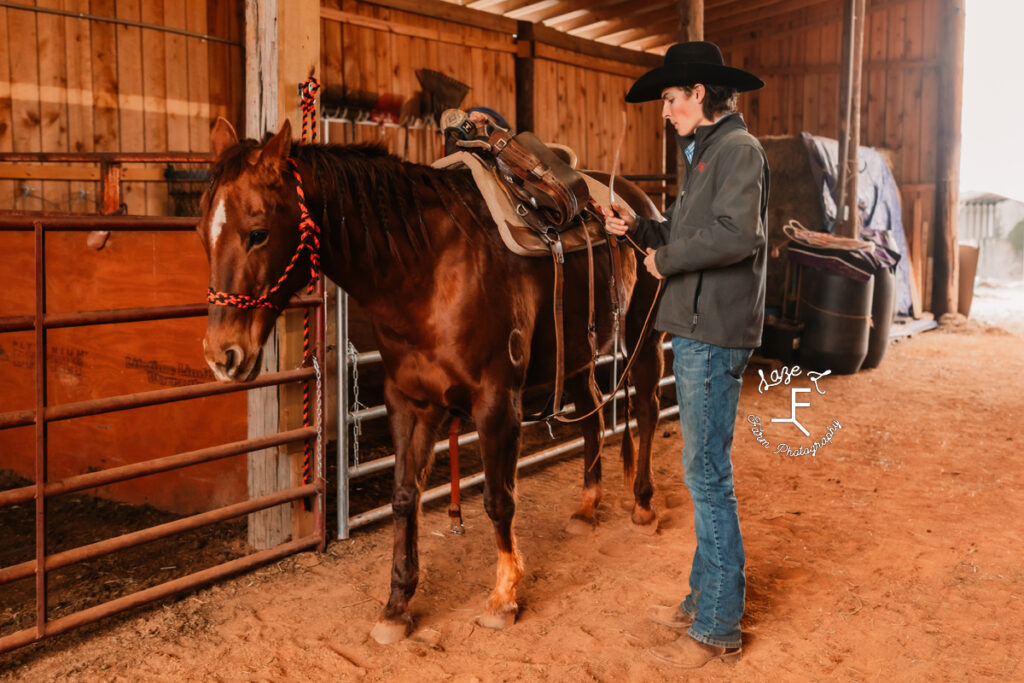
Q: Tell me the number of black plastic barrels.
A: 2